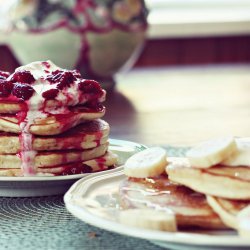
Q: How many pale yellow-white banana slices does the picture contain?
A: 5